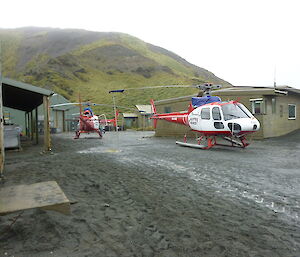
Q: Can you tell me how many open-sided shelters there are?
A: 1